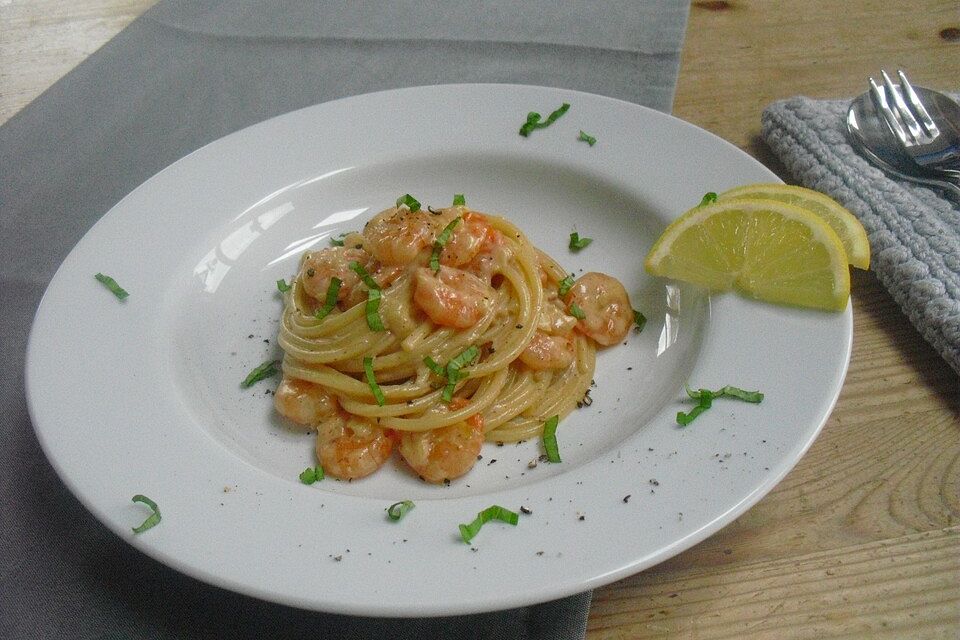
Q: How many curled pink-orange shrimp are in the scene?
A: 9